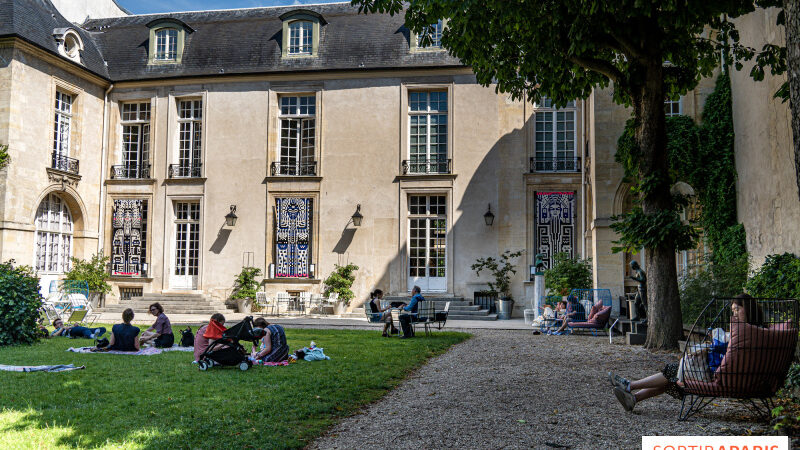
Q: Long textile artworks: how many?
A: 3